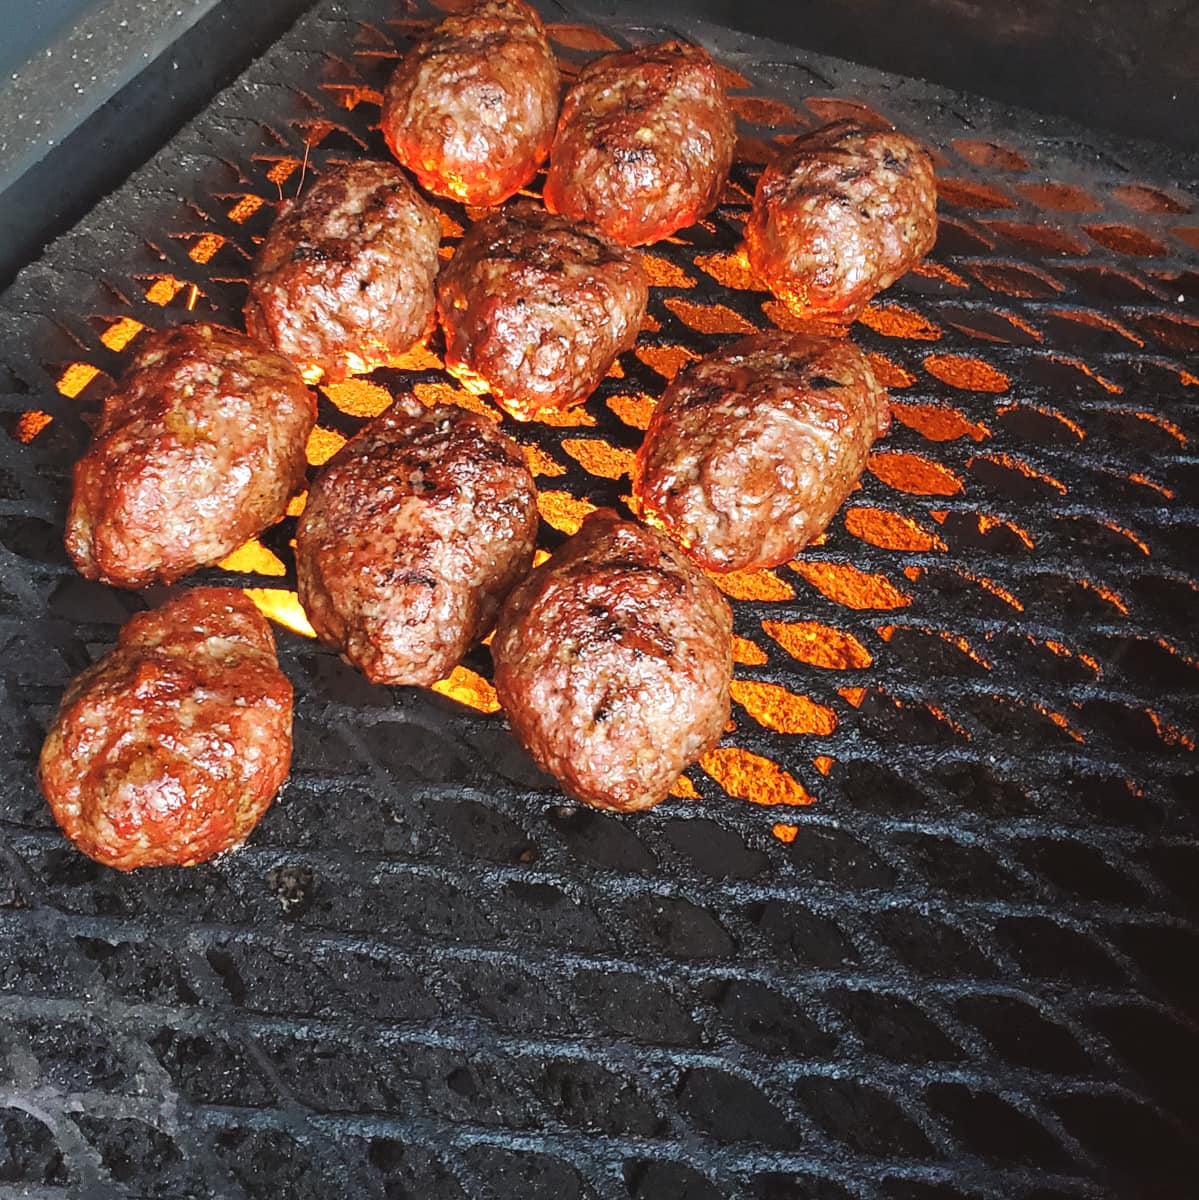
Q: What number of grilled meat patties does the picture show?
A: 10